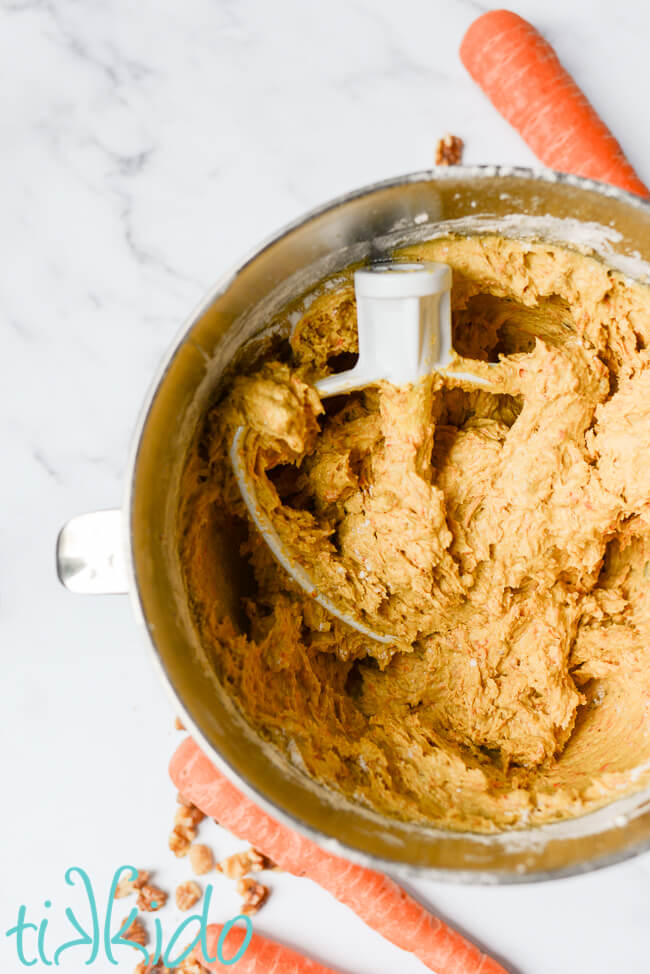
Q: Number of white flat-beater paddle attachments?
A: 1